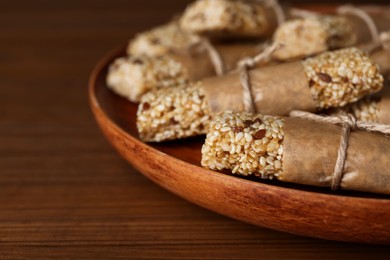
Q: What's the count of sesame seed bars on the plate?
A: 7